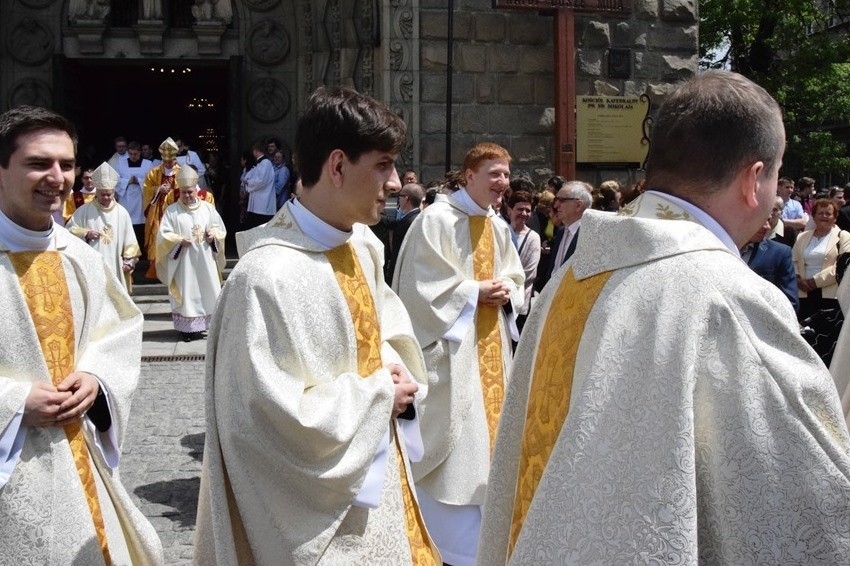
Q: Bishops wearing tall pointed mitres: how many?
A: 3